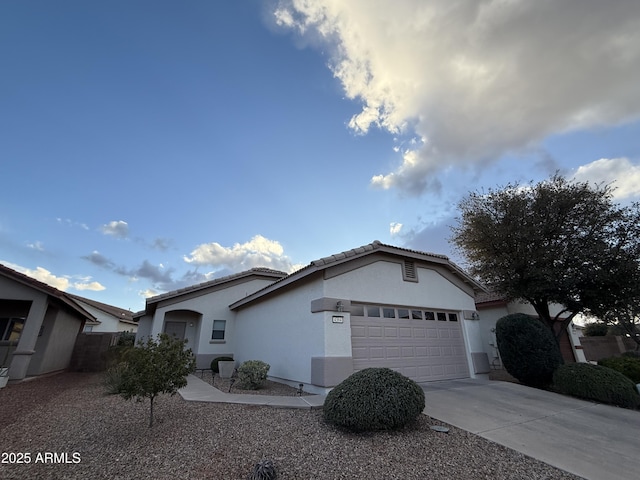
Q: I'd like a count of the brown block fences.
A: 2